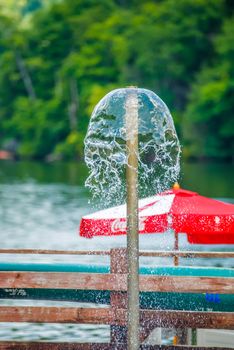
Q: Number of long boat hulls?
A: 1